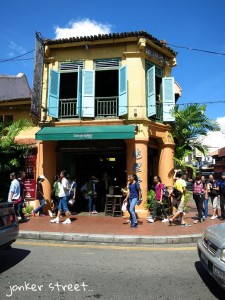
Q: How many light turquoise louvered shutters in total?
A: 6